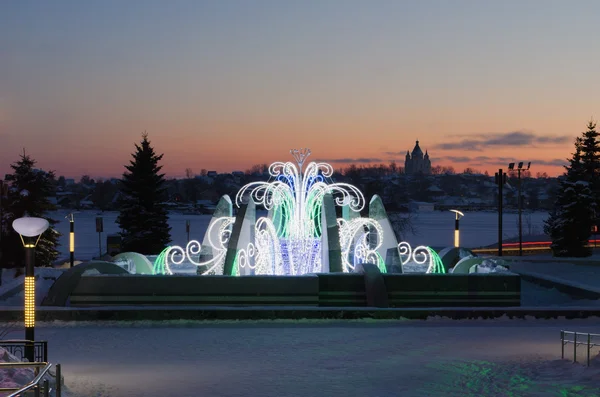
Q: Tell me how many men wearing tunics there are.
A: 0